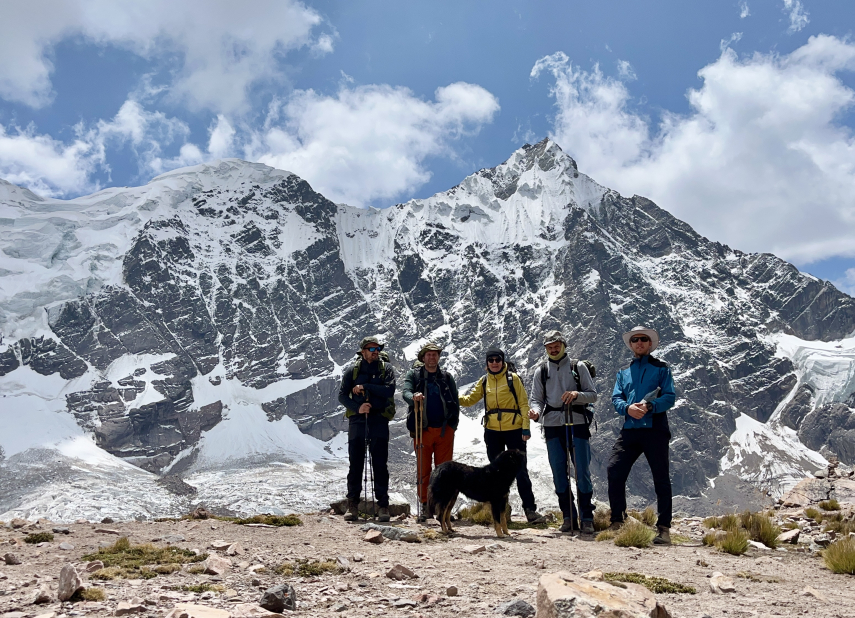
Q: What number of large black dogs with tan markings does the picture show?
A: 1